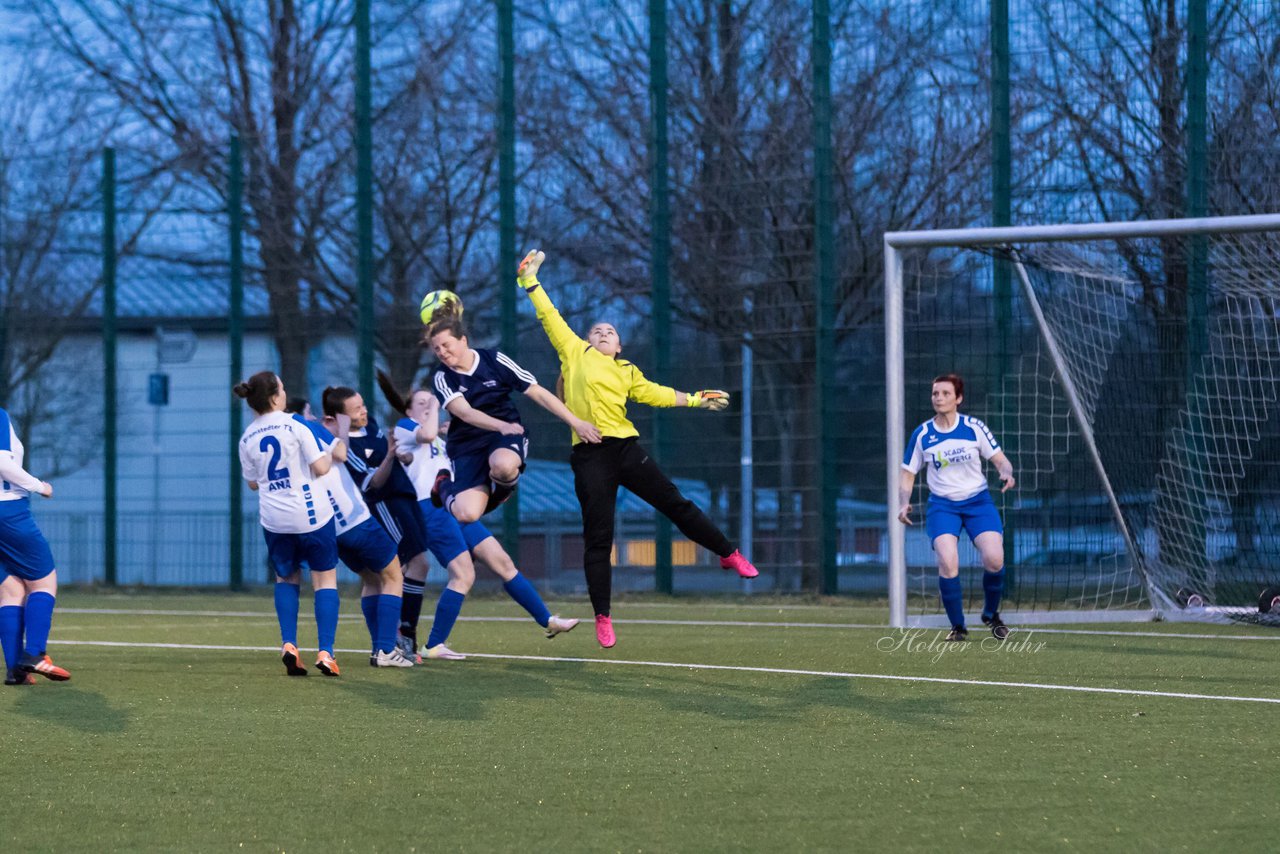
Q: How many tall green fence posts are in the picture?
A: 8